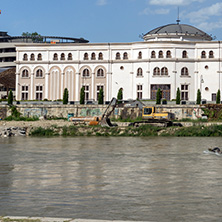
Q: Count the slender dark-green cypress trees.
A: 9